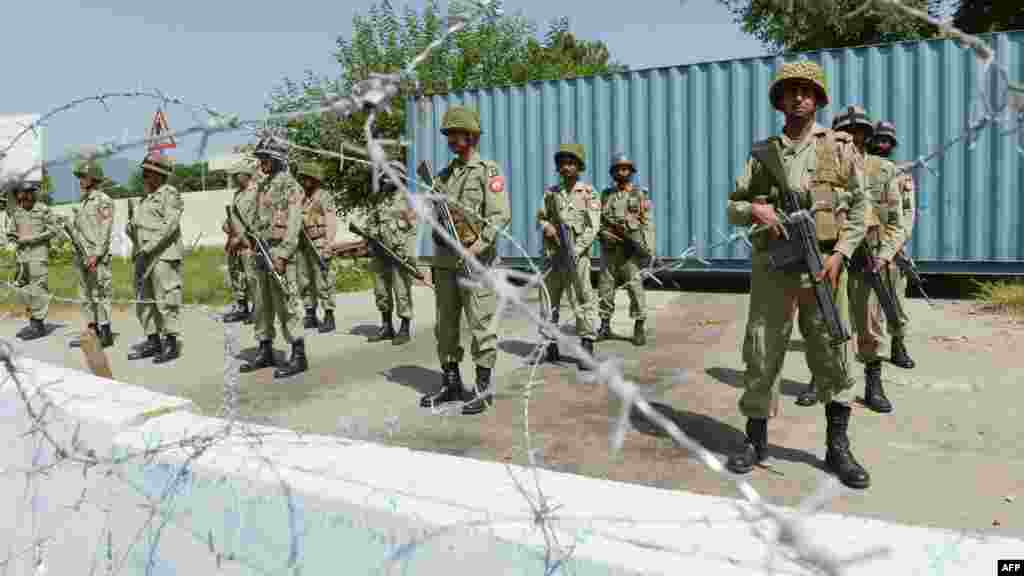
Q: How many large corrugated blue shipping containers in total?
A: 1